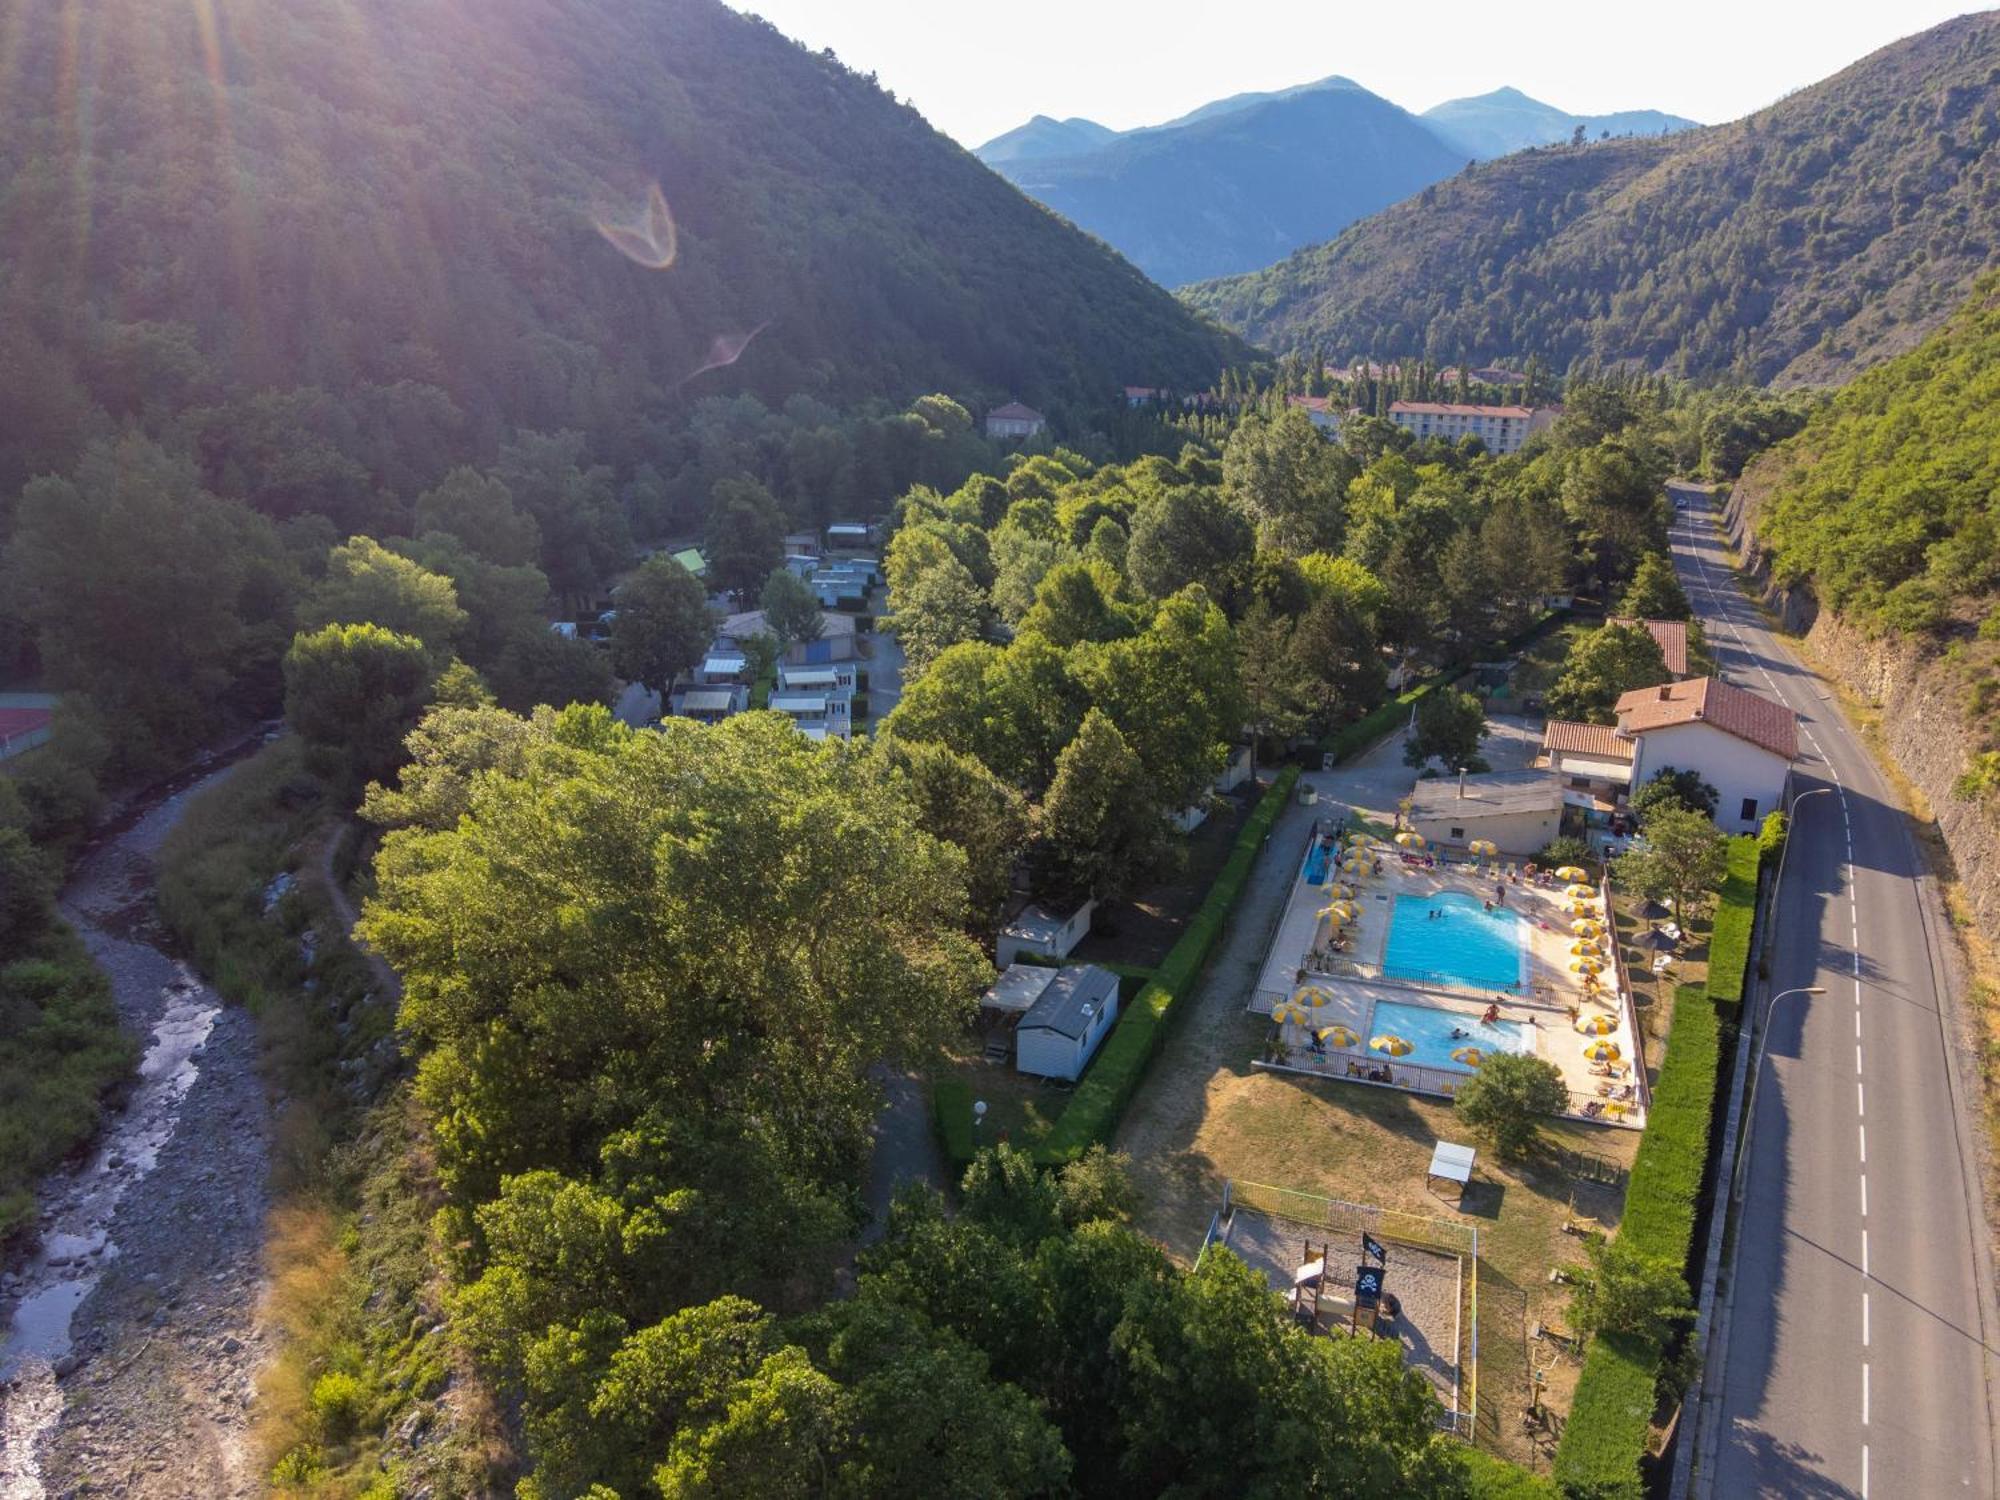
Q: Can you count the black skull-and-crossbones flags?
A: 2